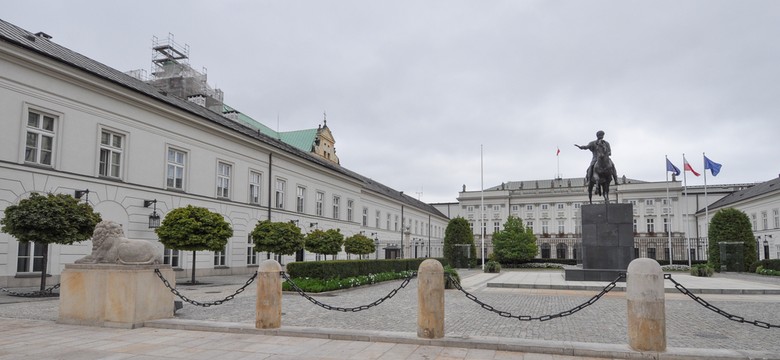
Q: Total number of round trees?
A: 5